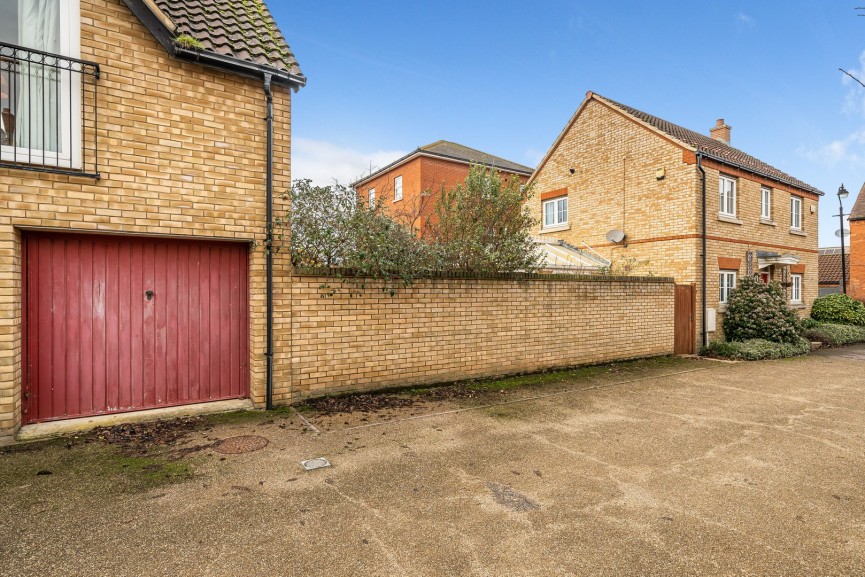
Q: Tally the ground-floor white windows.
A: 2